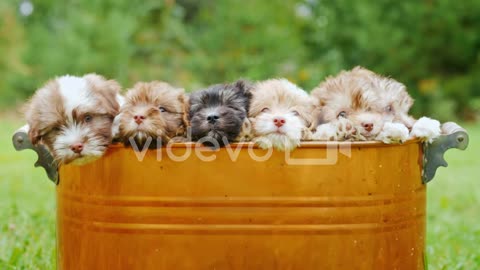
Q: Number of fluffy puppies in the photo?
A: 5